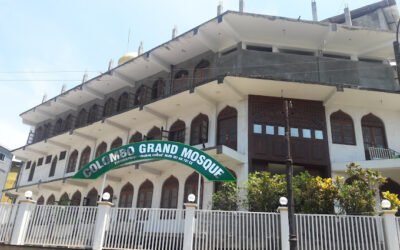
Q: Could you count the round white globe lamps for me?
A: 5